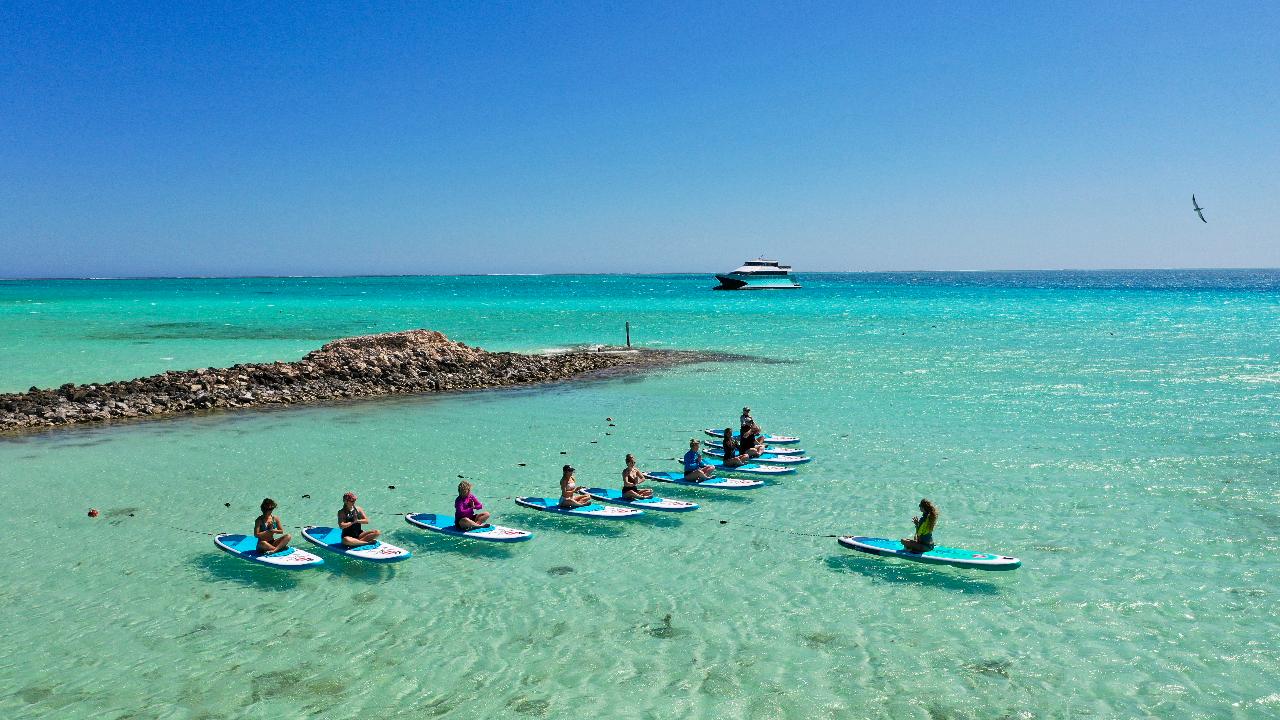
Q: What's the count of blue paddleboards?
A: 11